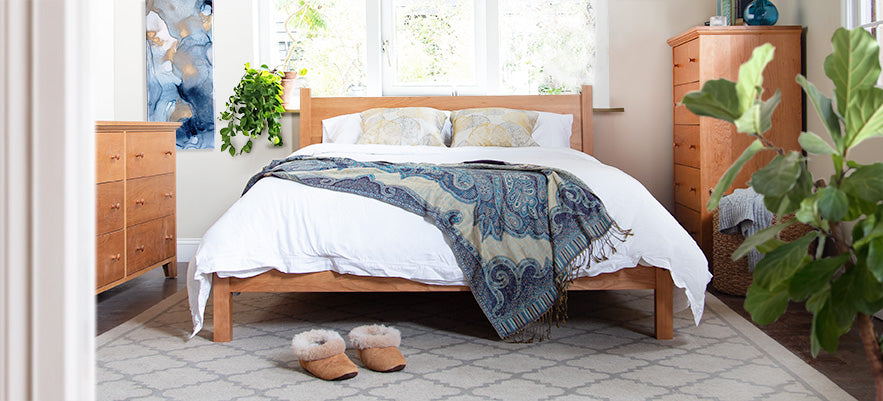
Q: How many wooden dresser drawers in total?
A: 11